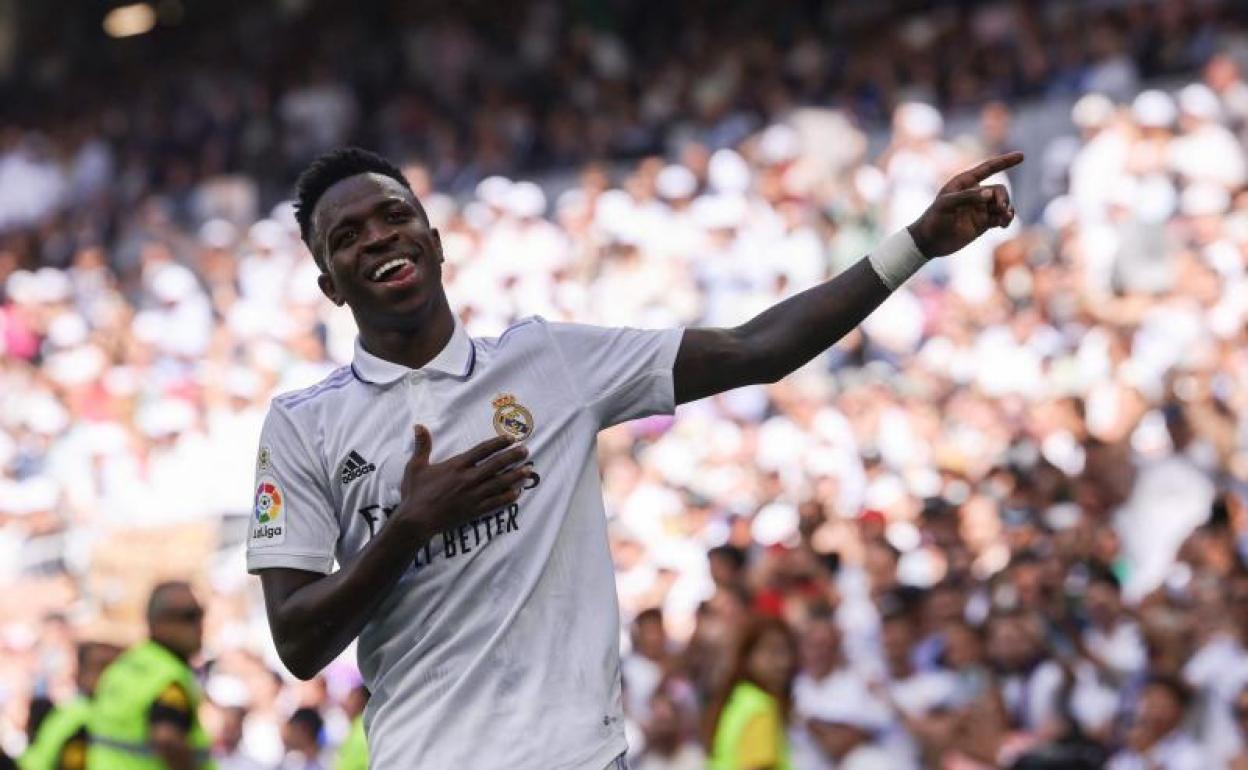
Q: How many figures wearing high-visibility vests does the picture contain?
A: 4